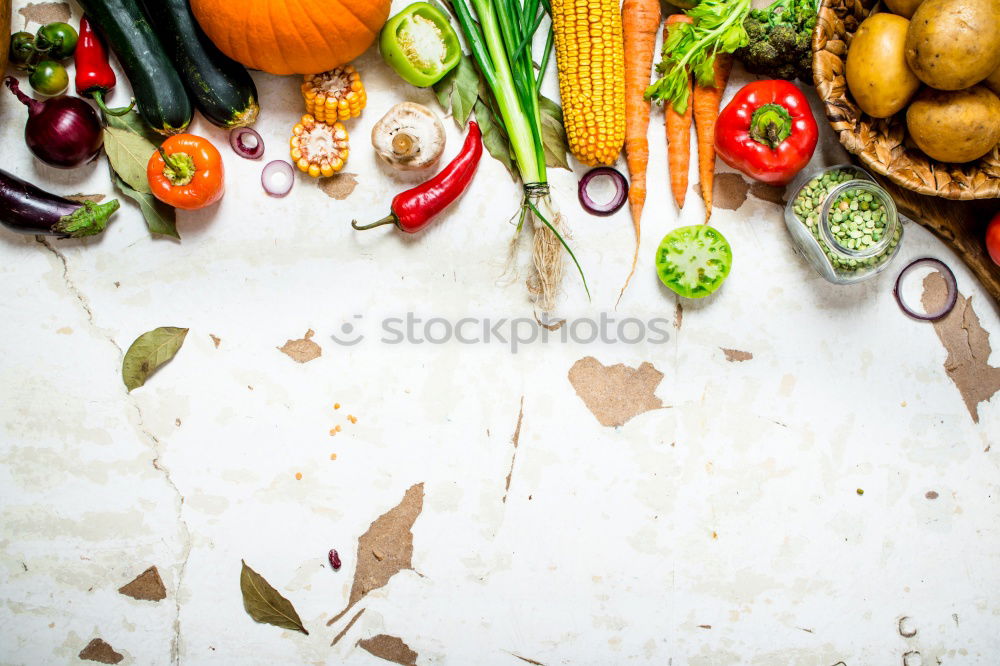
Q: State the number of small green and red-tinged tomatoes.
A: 3